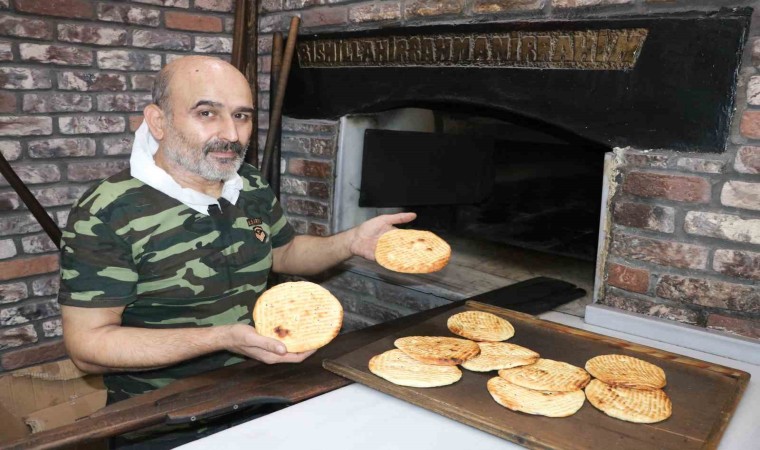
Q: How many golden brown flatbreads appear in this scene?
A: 10